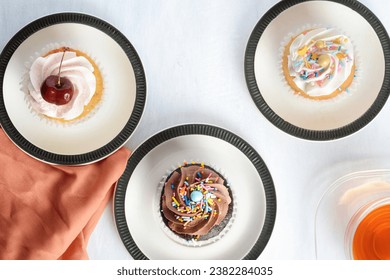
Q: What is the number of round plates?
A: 3